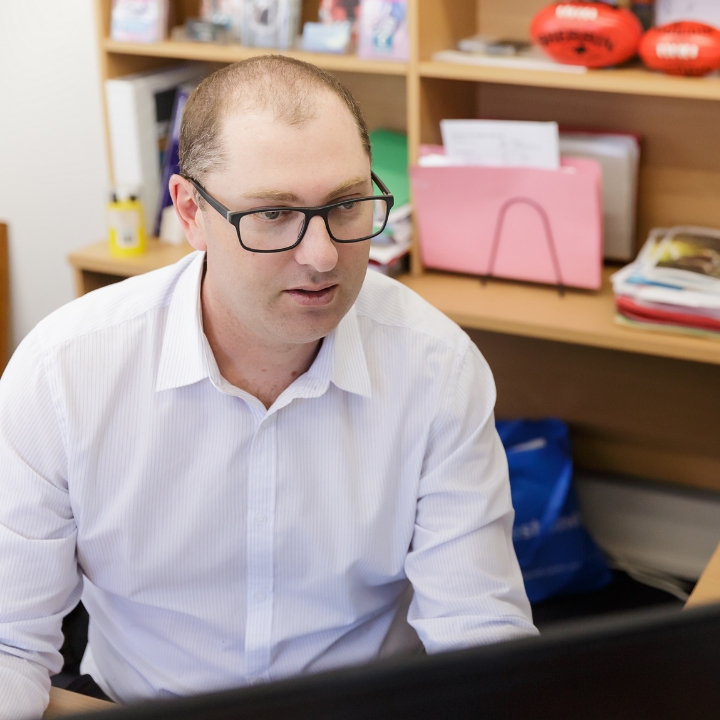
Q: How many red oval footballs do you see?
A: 2